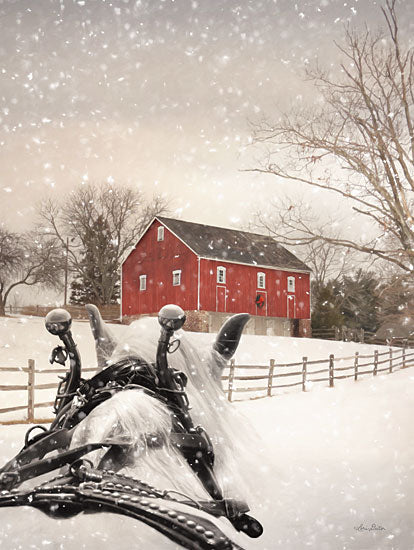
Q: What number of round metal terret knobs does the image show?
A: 2